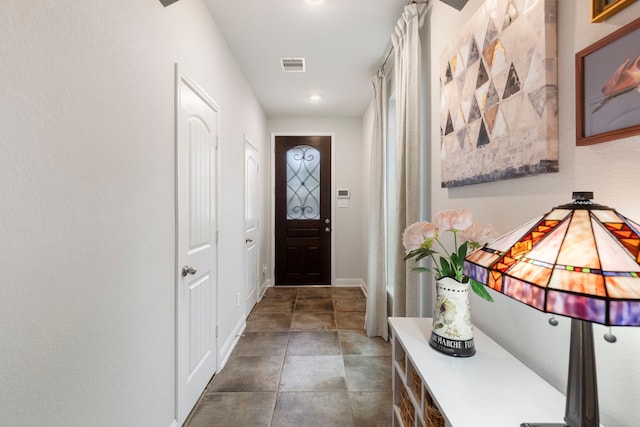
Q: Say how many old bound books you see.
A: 0